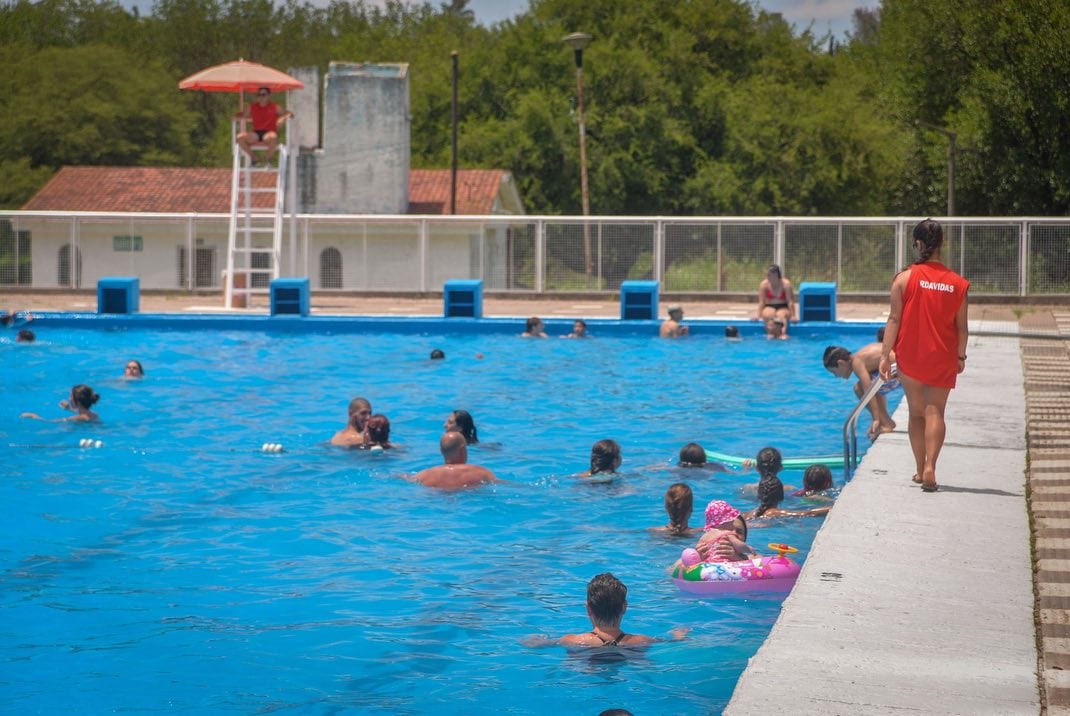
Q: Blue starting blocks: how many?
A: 5